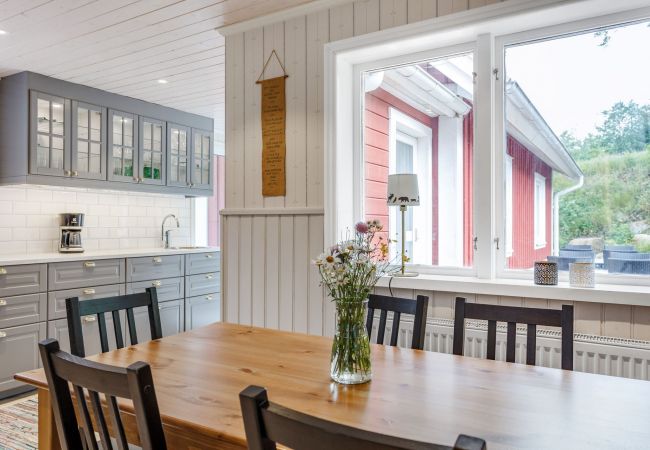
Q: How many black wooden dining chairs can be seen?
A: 5